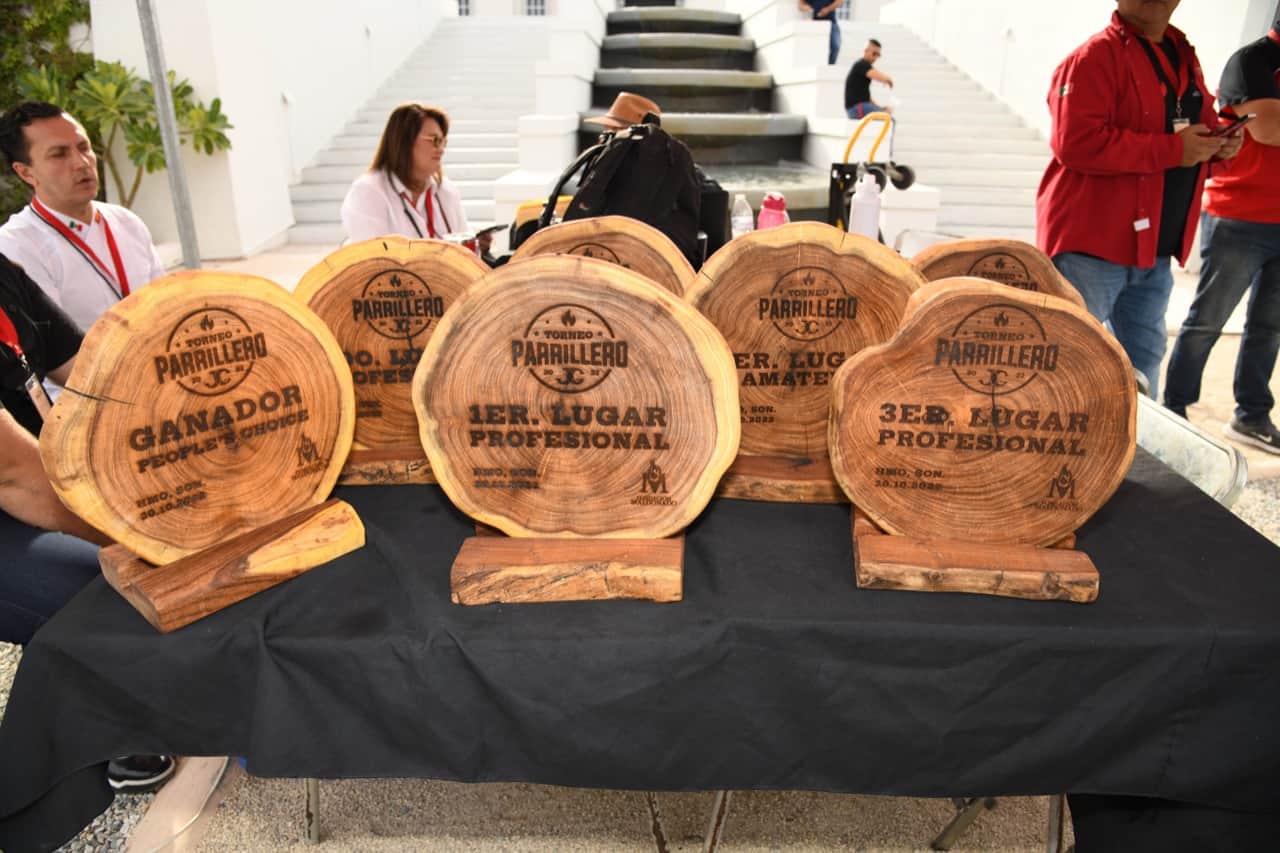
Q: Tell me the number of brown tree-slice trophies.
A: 7